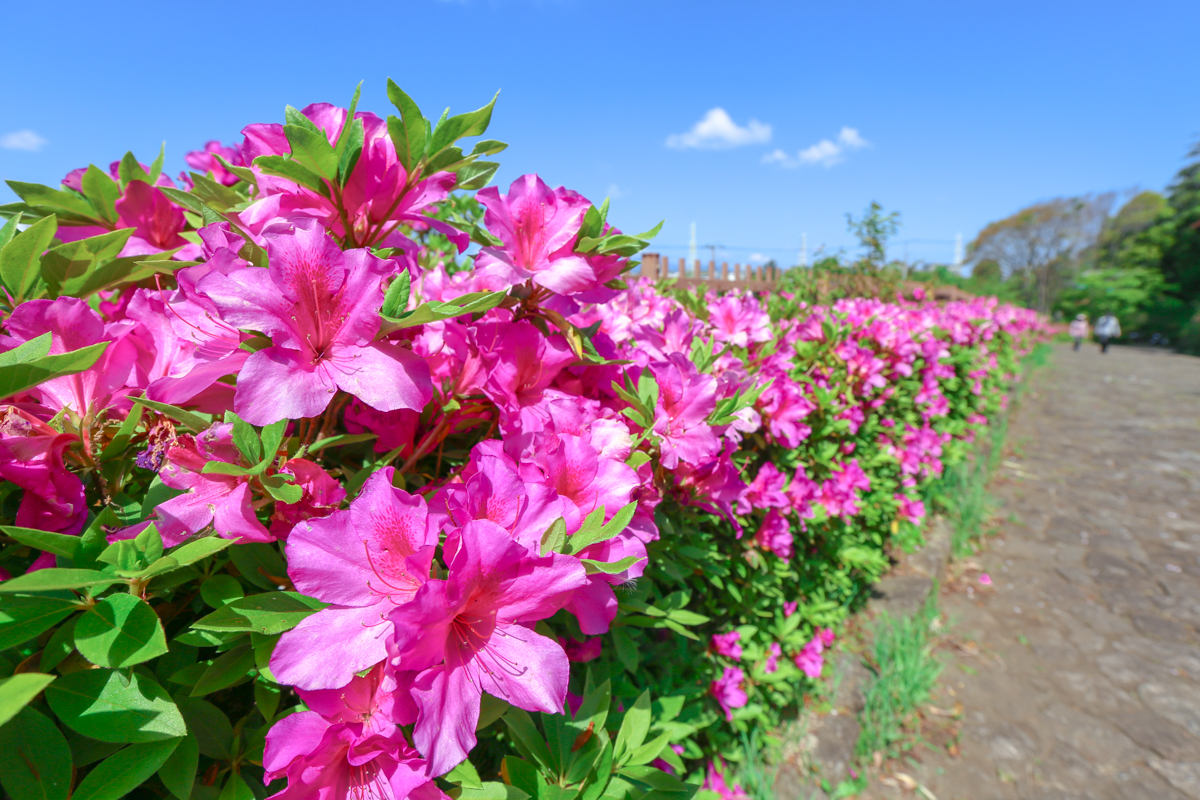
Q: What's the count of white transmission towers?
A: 3